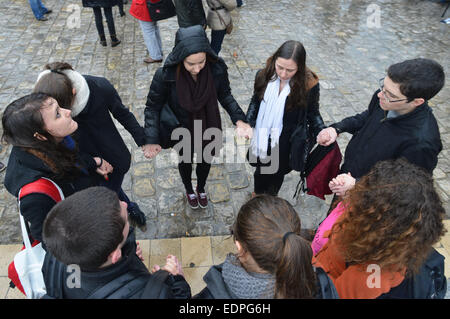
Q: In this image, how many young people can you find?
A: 8